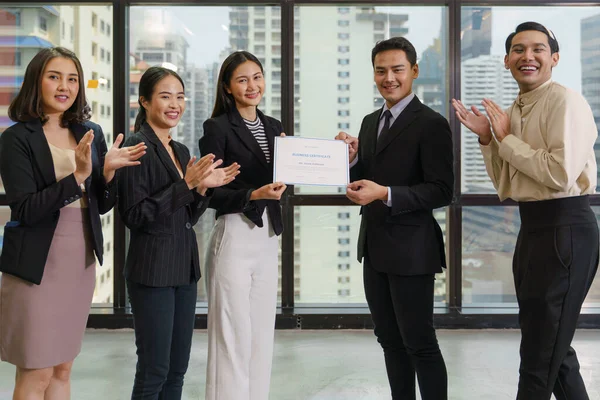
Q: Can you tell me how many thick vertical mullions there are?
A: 3